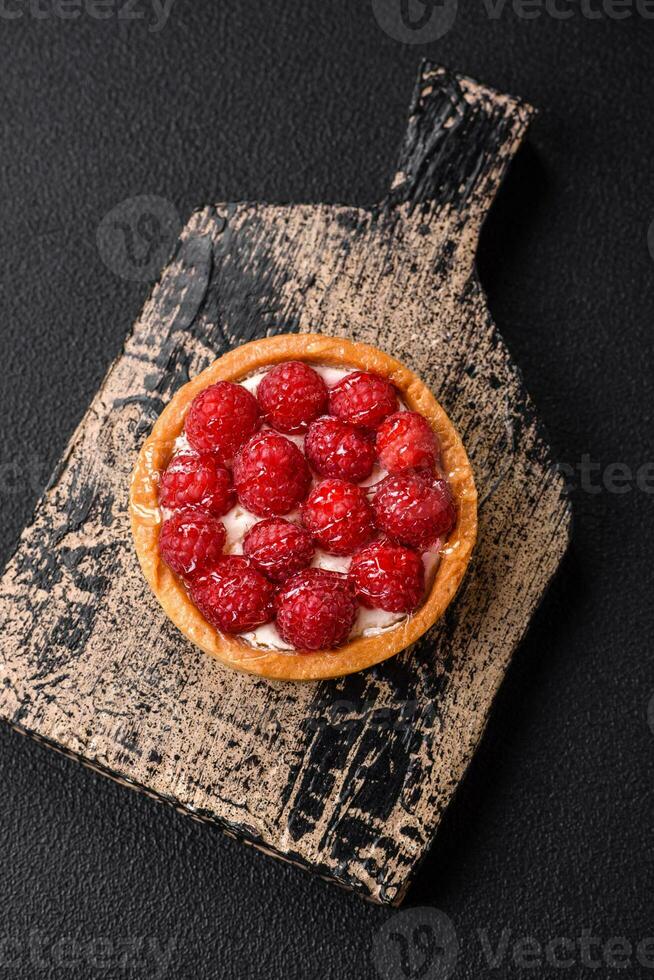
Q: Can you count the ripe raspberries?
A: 14